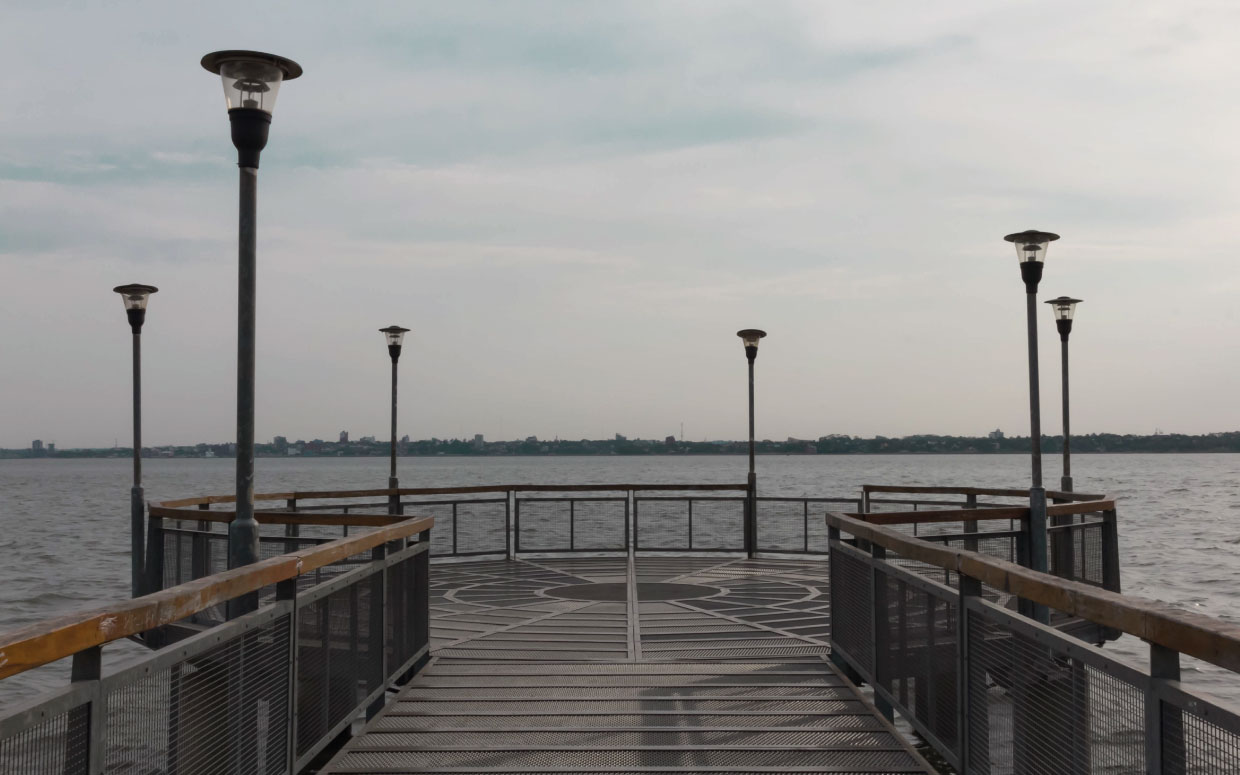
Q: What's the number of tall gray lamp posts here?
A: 6